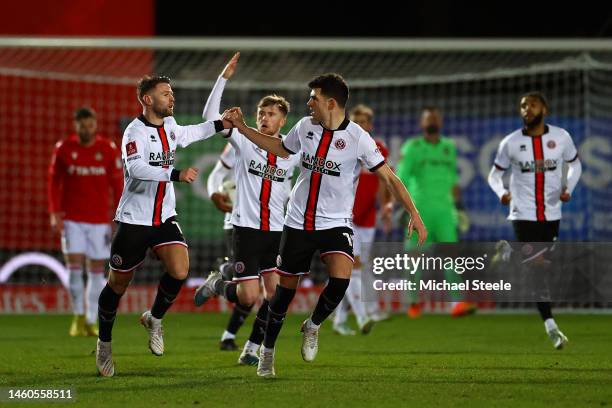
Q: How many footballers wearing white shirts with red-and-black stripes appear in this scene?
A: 4